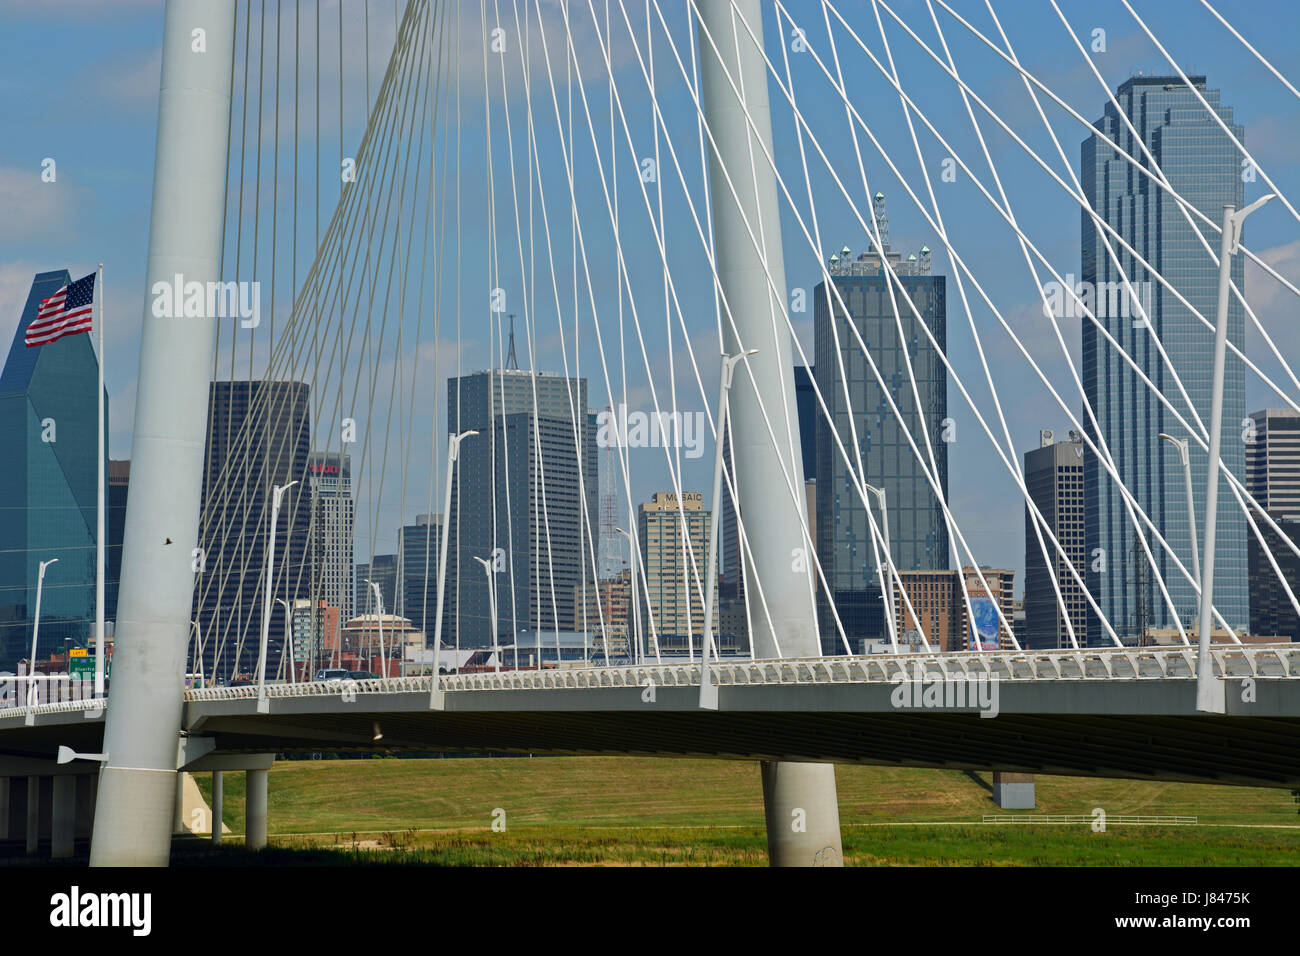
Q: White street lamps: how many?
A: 12